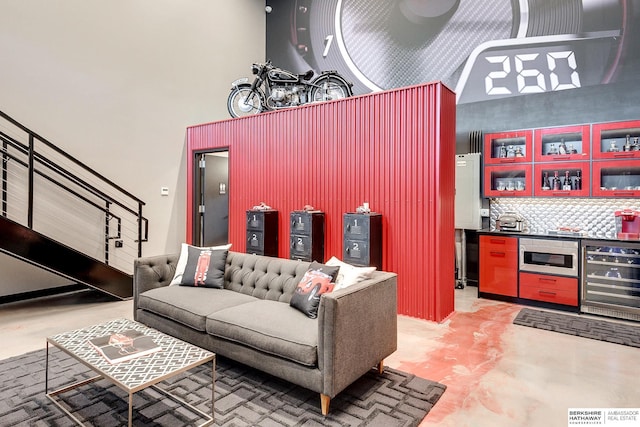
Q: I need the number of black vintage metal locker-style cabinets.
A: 3